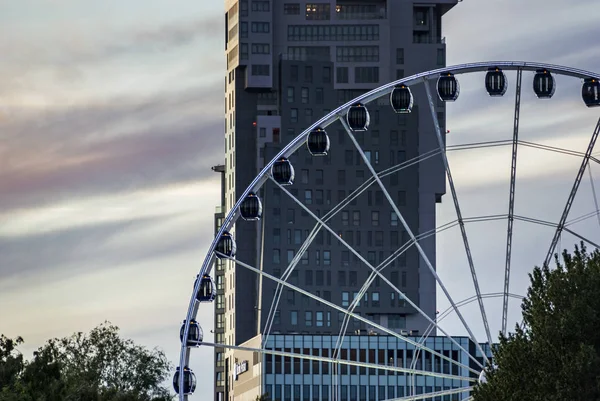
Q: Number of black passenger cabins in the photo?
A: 13